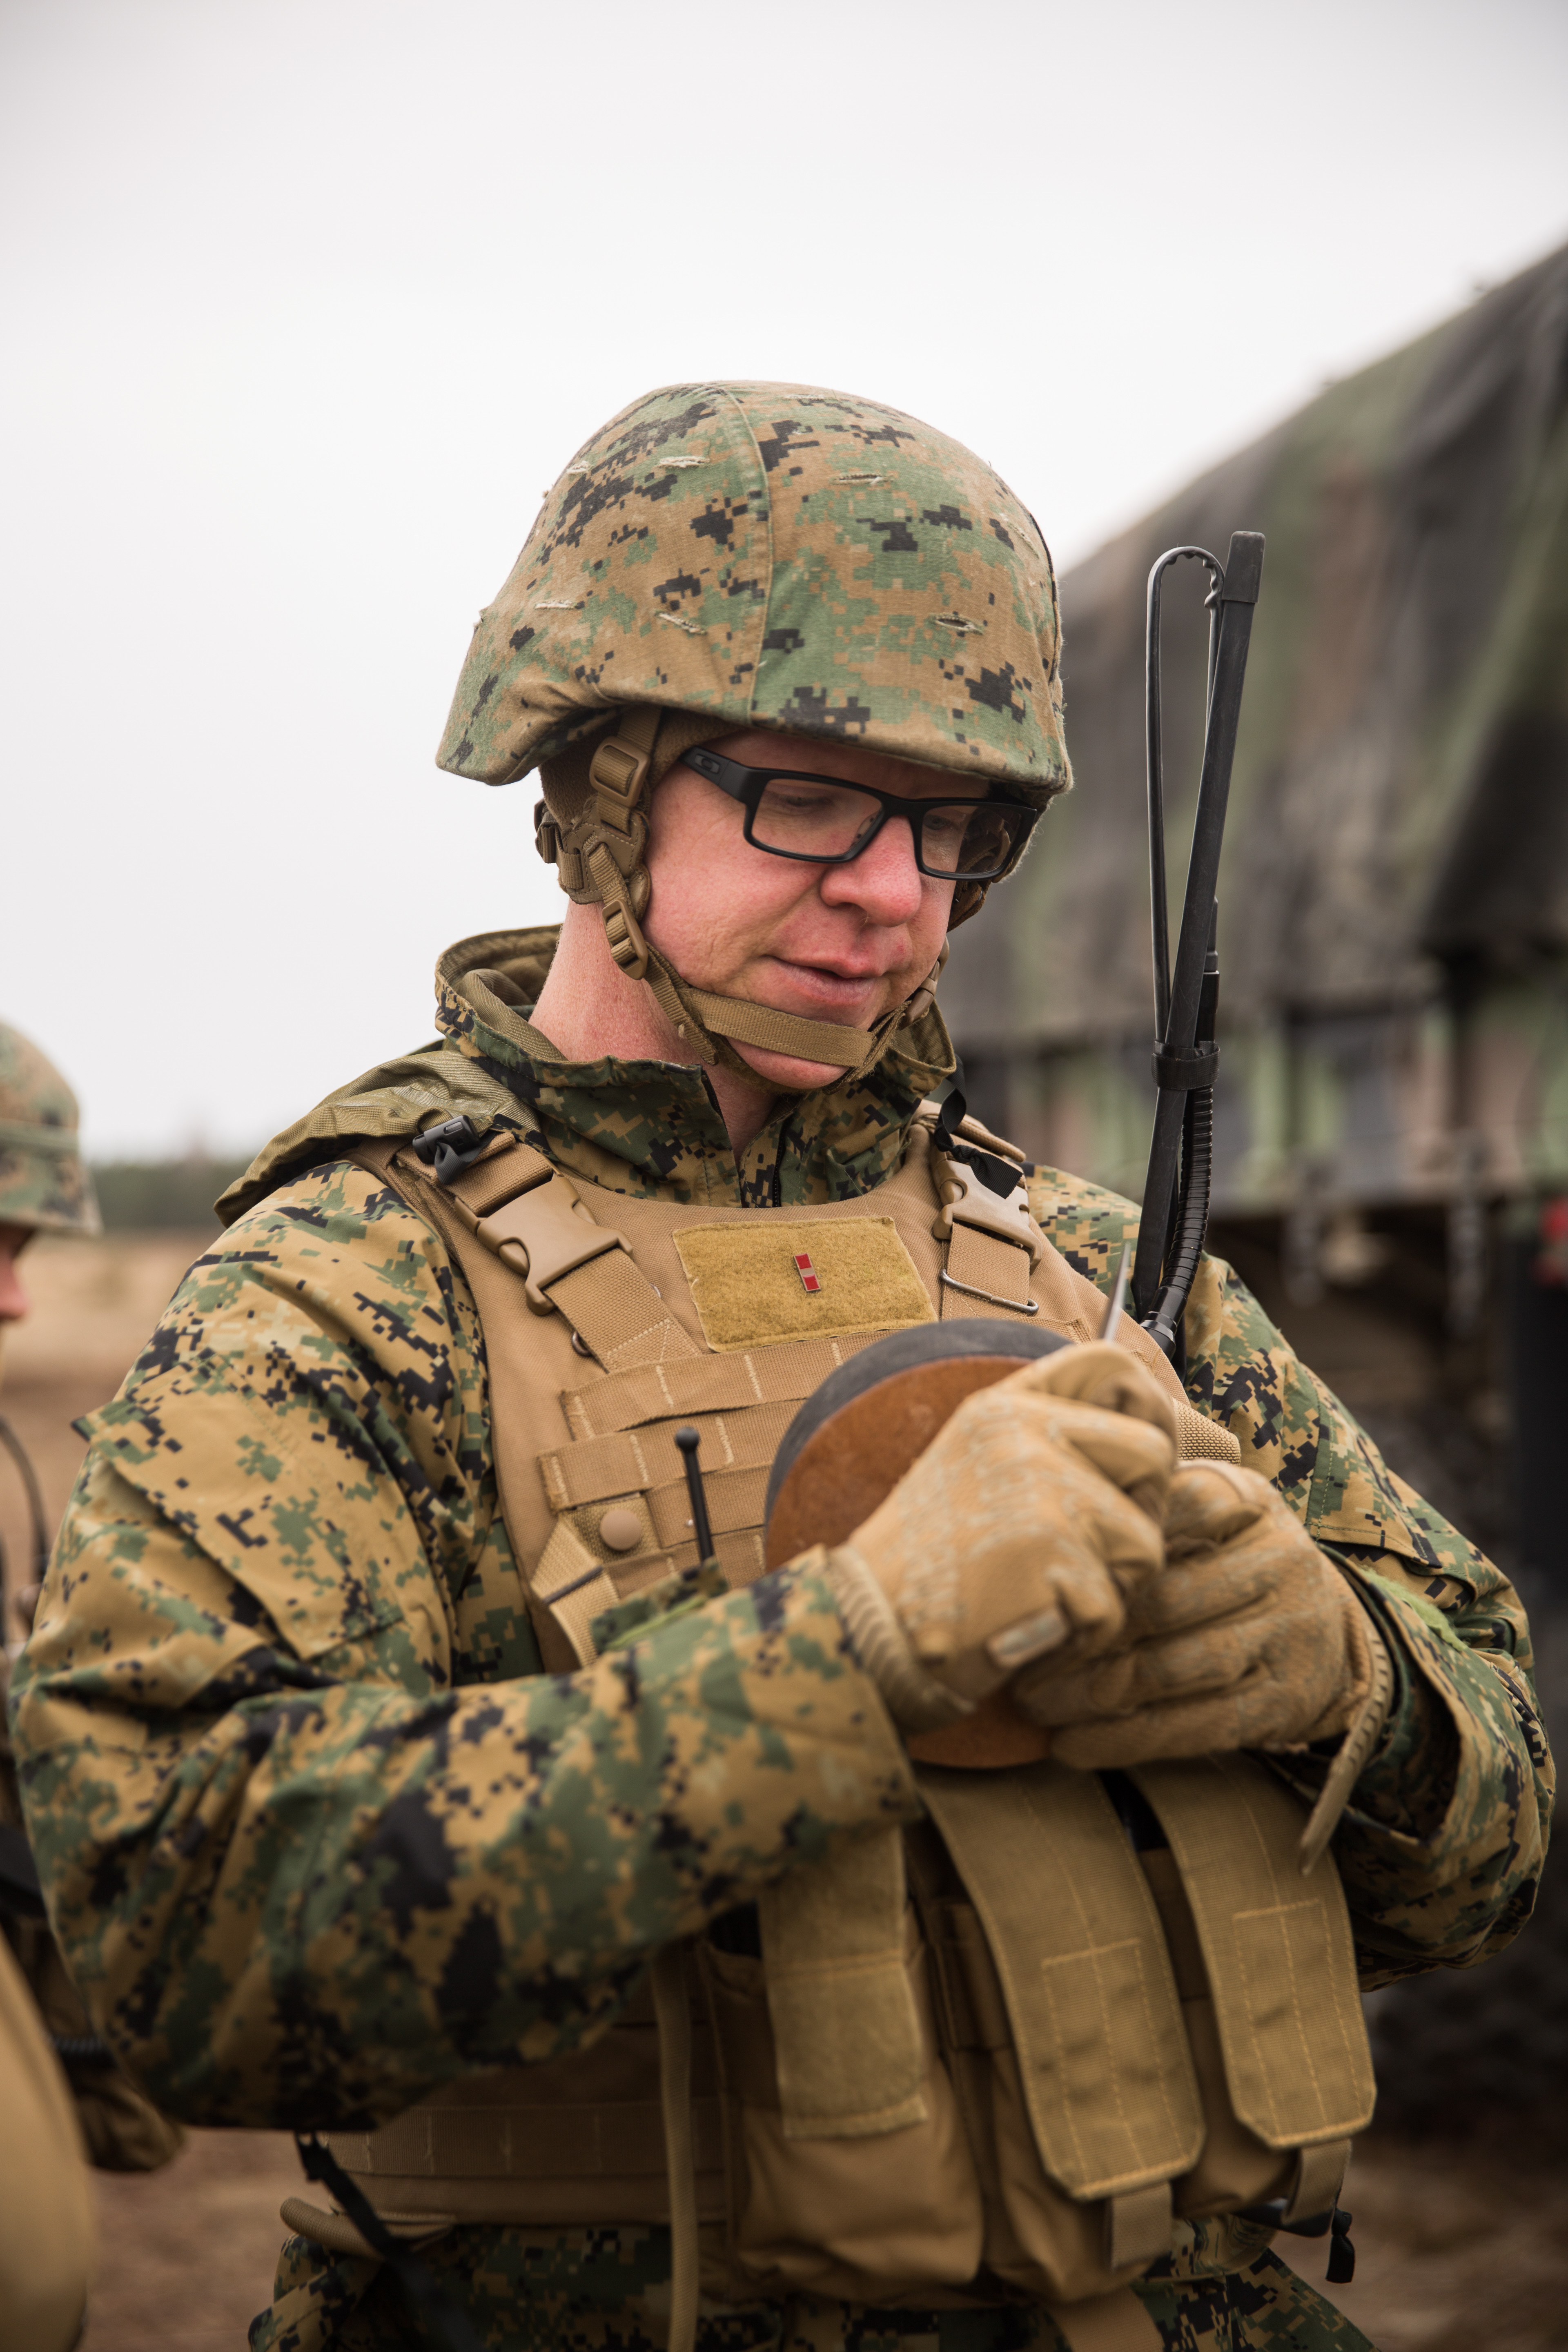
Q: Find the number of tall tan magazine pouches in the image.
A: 3